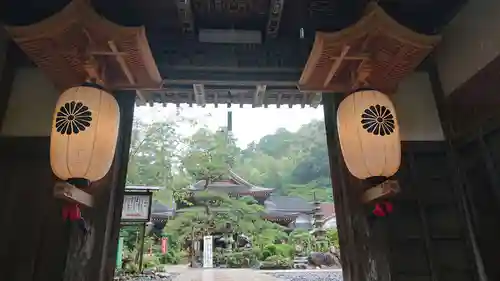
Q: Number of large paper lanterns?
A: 2